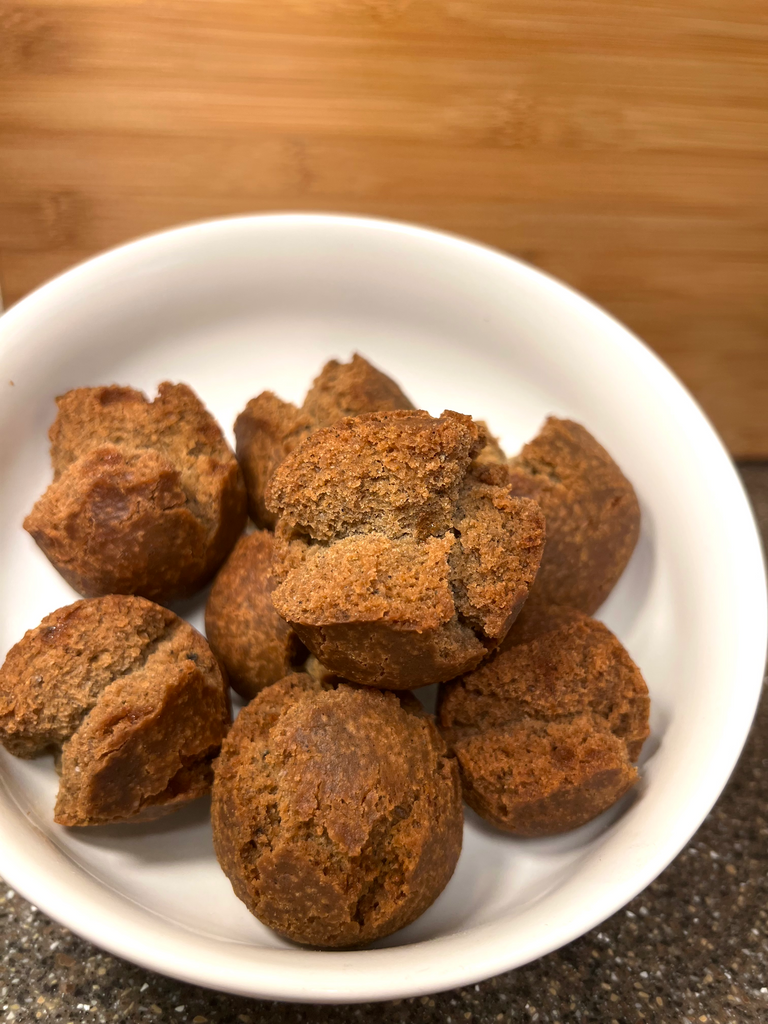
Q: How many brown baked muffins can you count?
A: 8